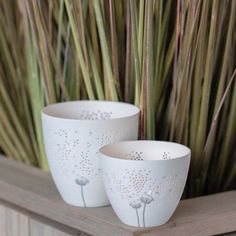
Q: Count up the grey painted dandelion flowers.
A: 3